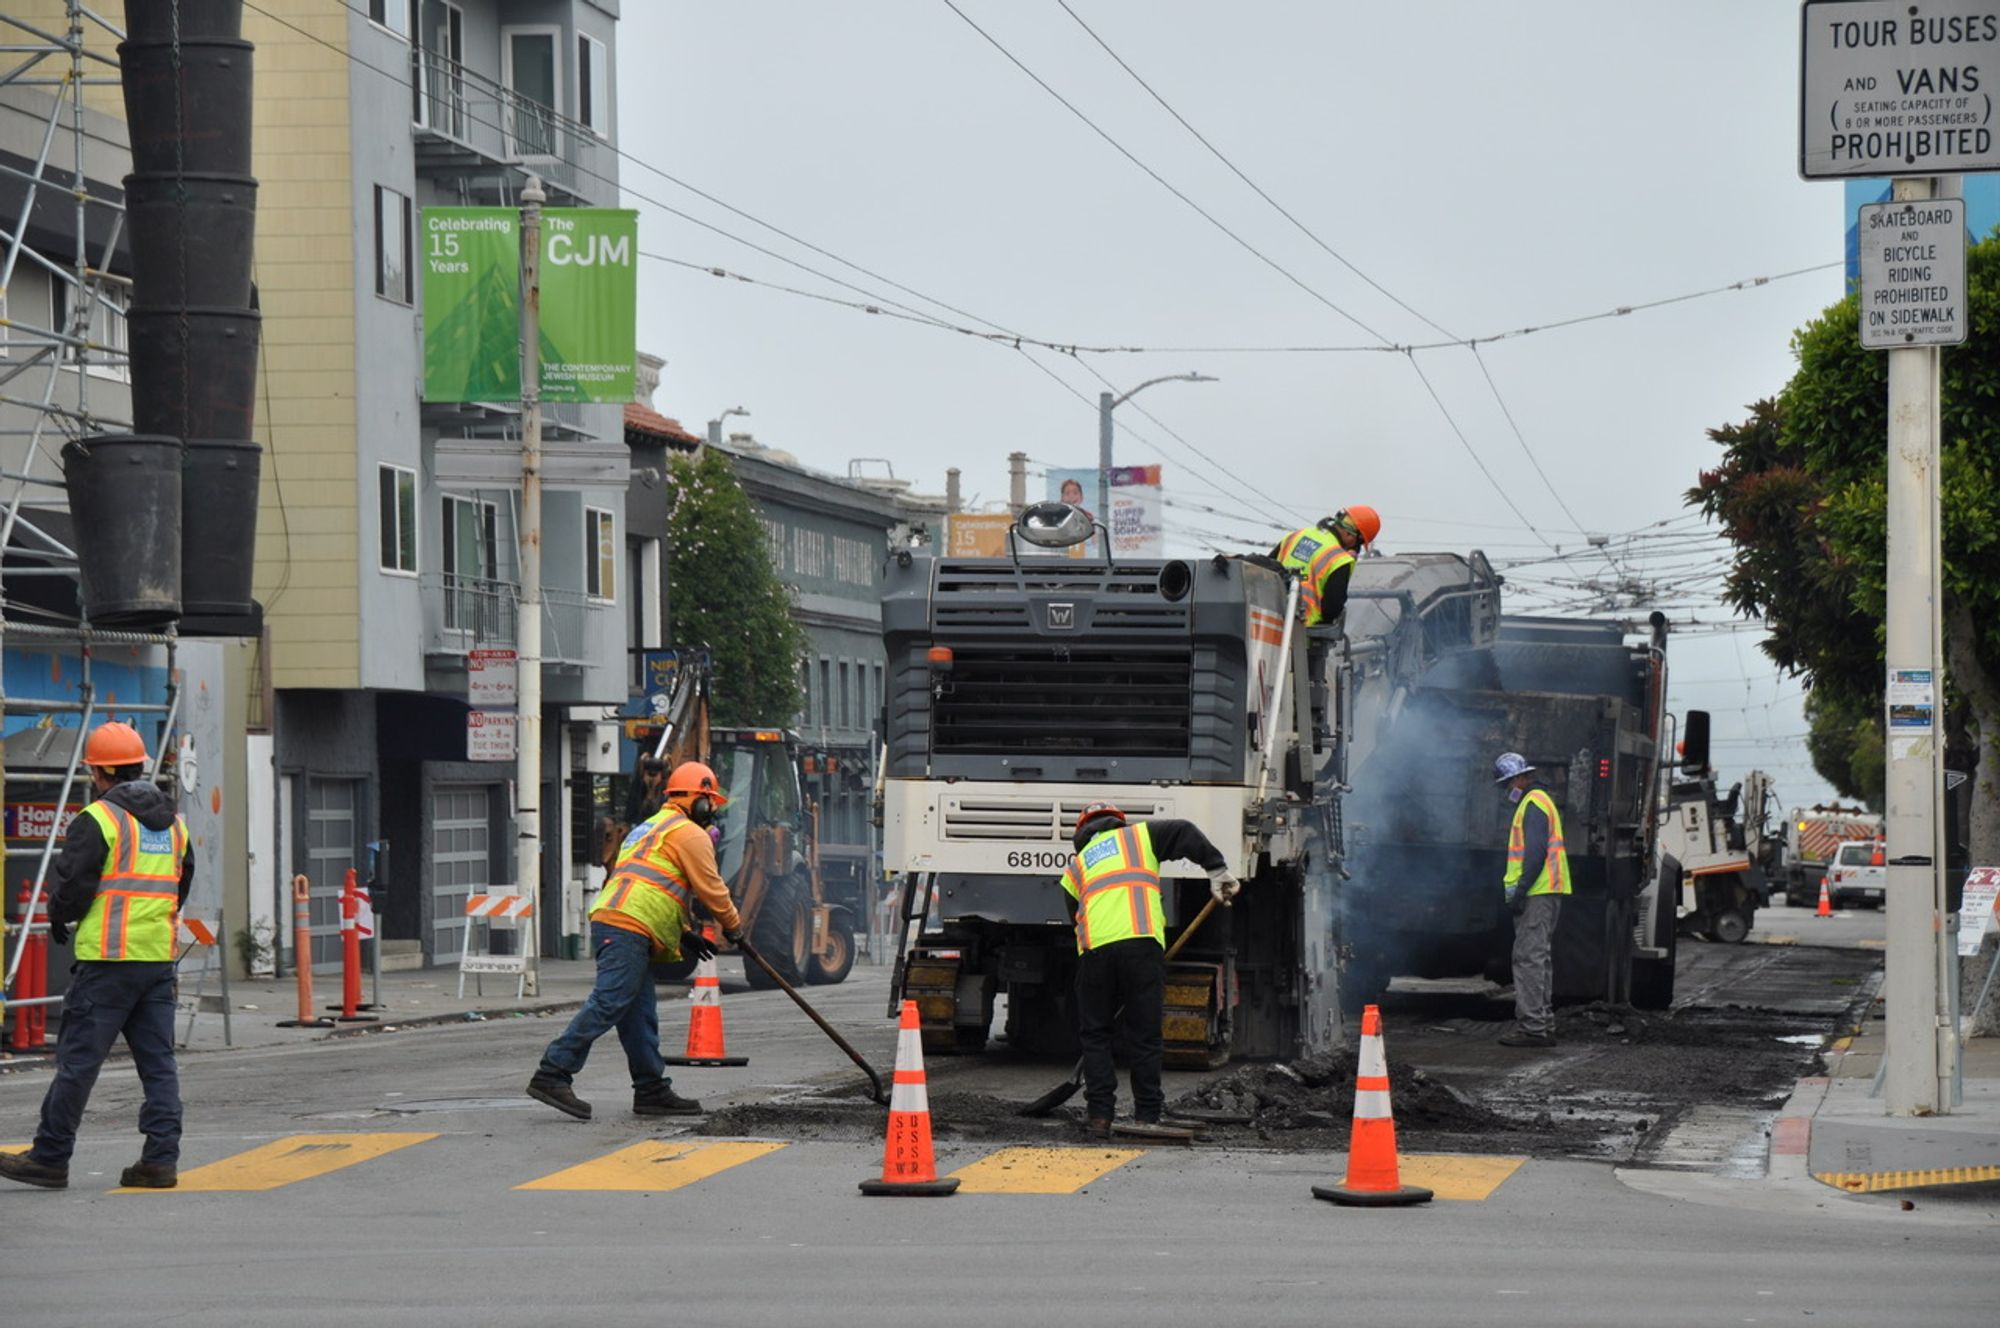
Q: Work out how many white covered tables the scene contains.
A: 0